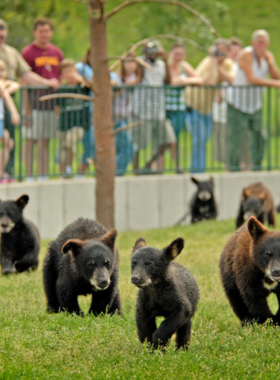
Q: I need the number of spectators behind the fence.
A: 11